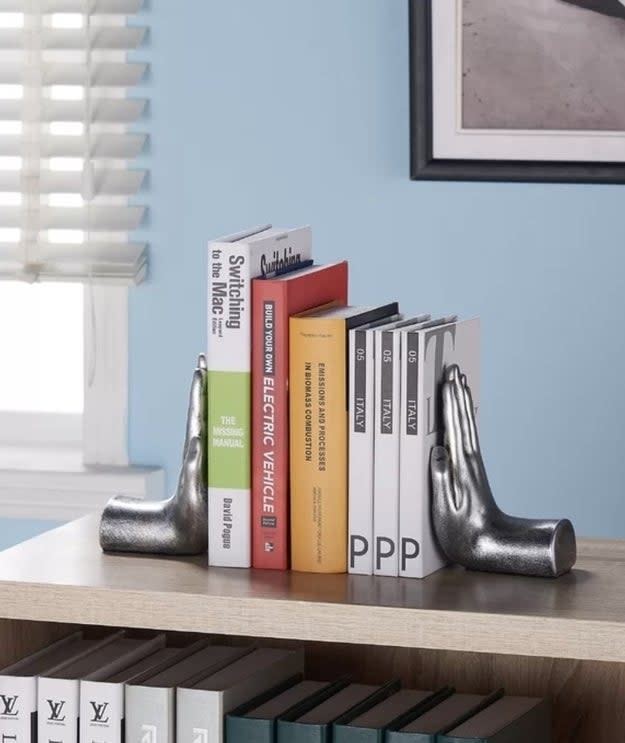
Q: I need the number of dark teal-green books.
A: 5